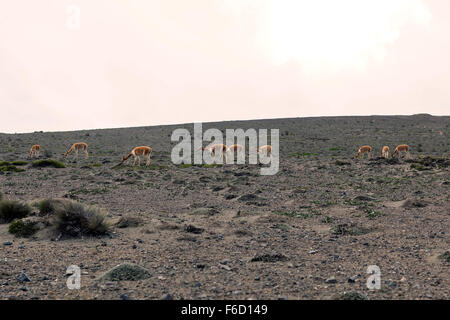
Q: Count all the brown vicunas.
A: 9